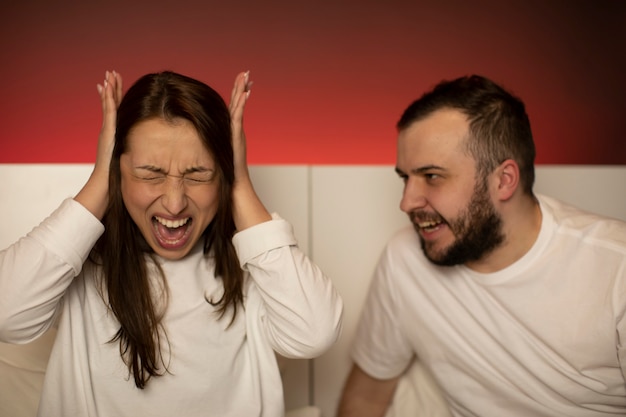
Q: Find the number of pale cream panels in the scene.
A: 2